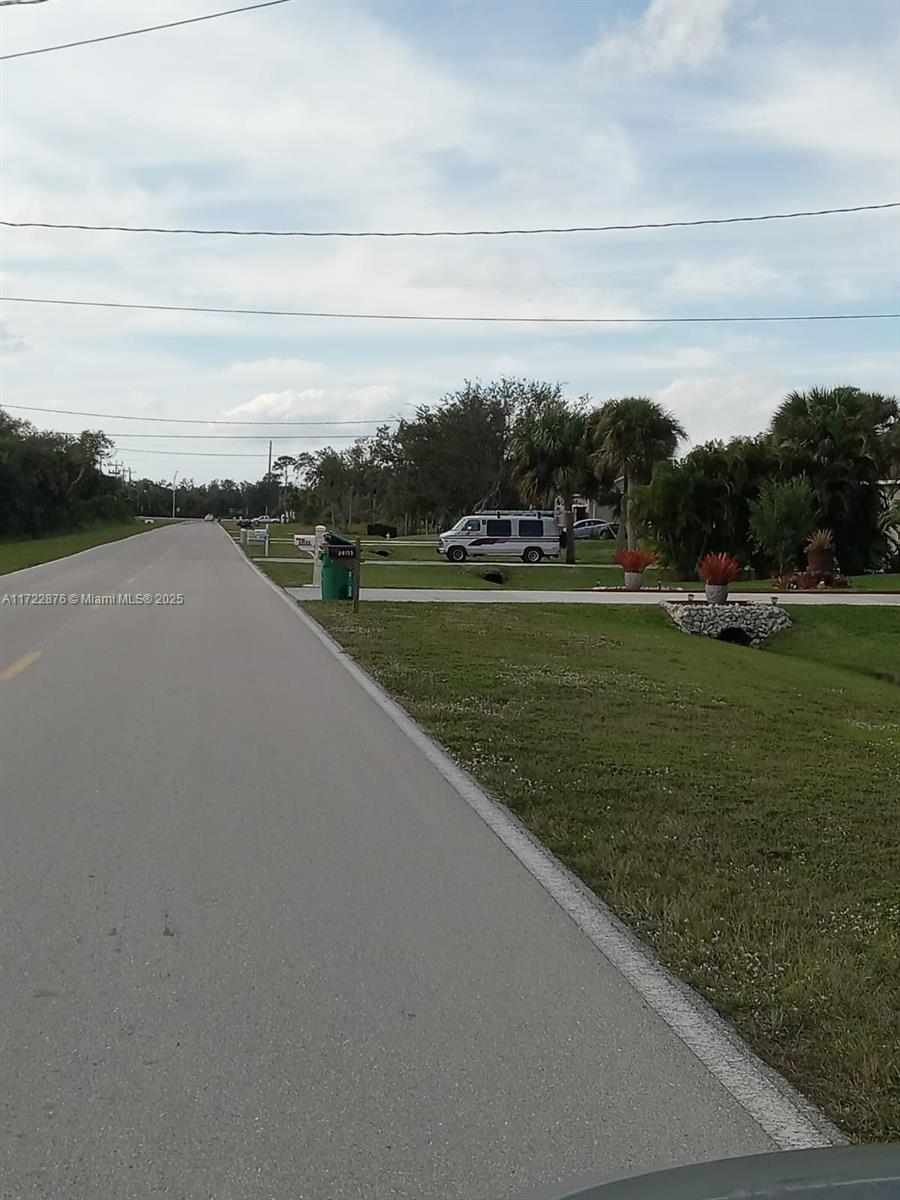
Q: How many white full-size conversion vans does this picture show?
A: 1